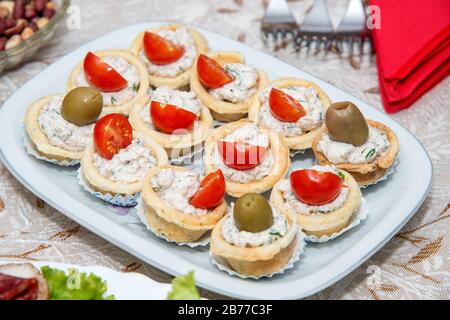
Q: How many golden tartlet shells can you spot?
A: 12